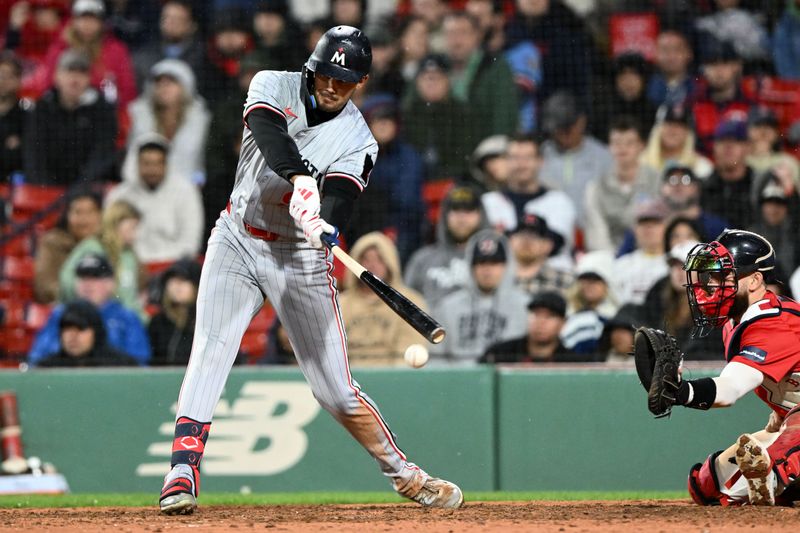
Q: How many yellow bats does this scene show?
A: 0